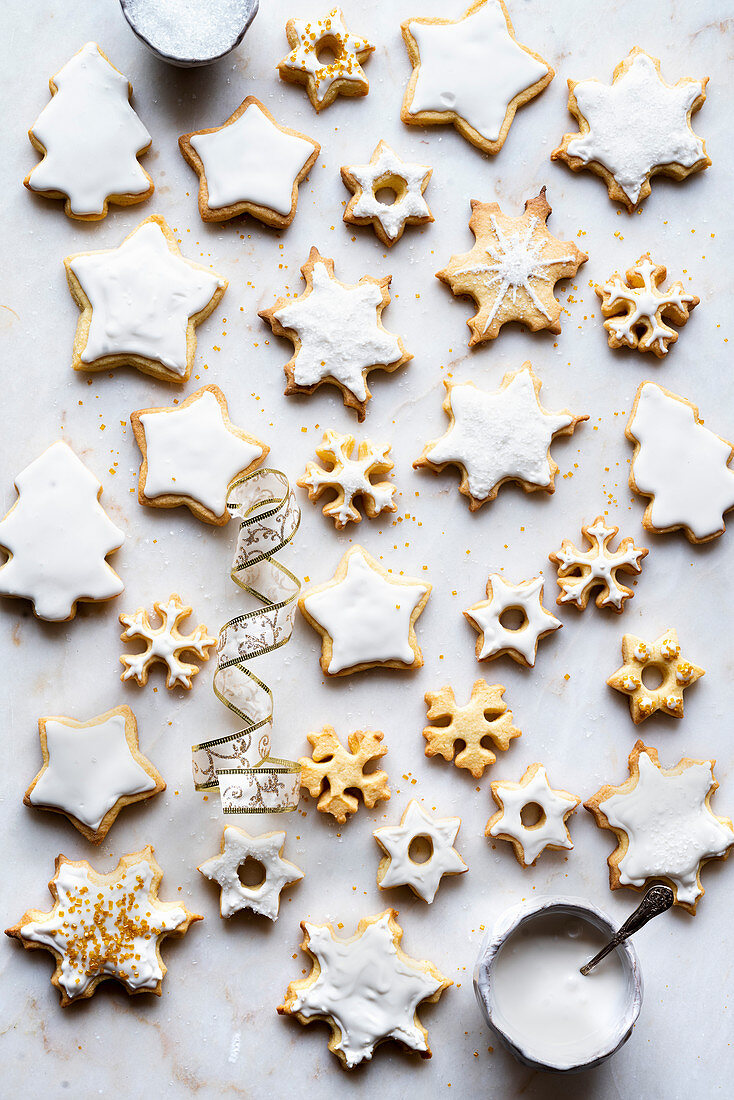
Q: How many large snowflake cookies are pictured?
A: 7